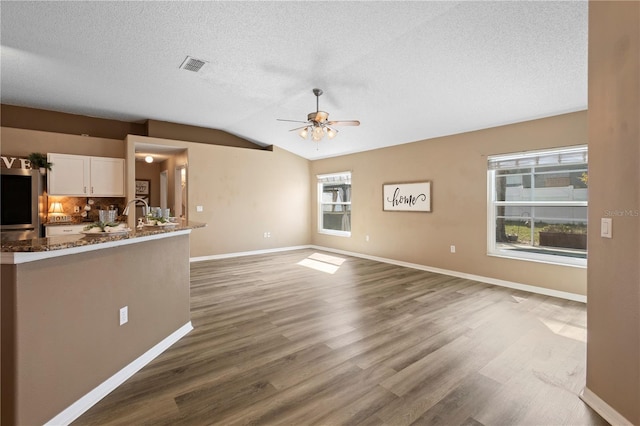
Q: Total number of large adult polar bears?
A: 0